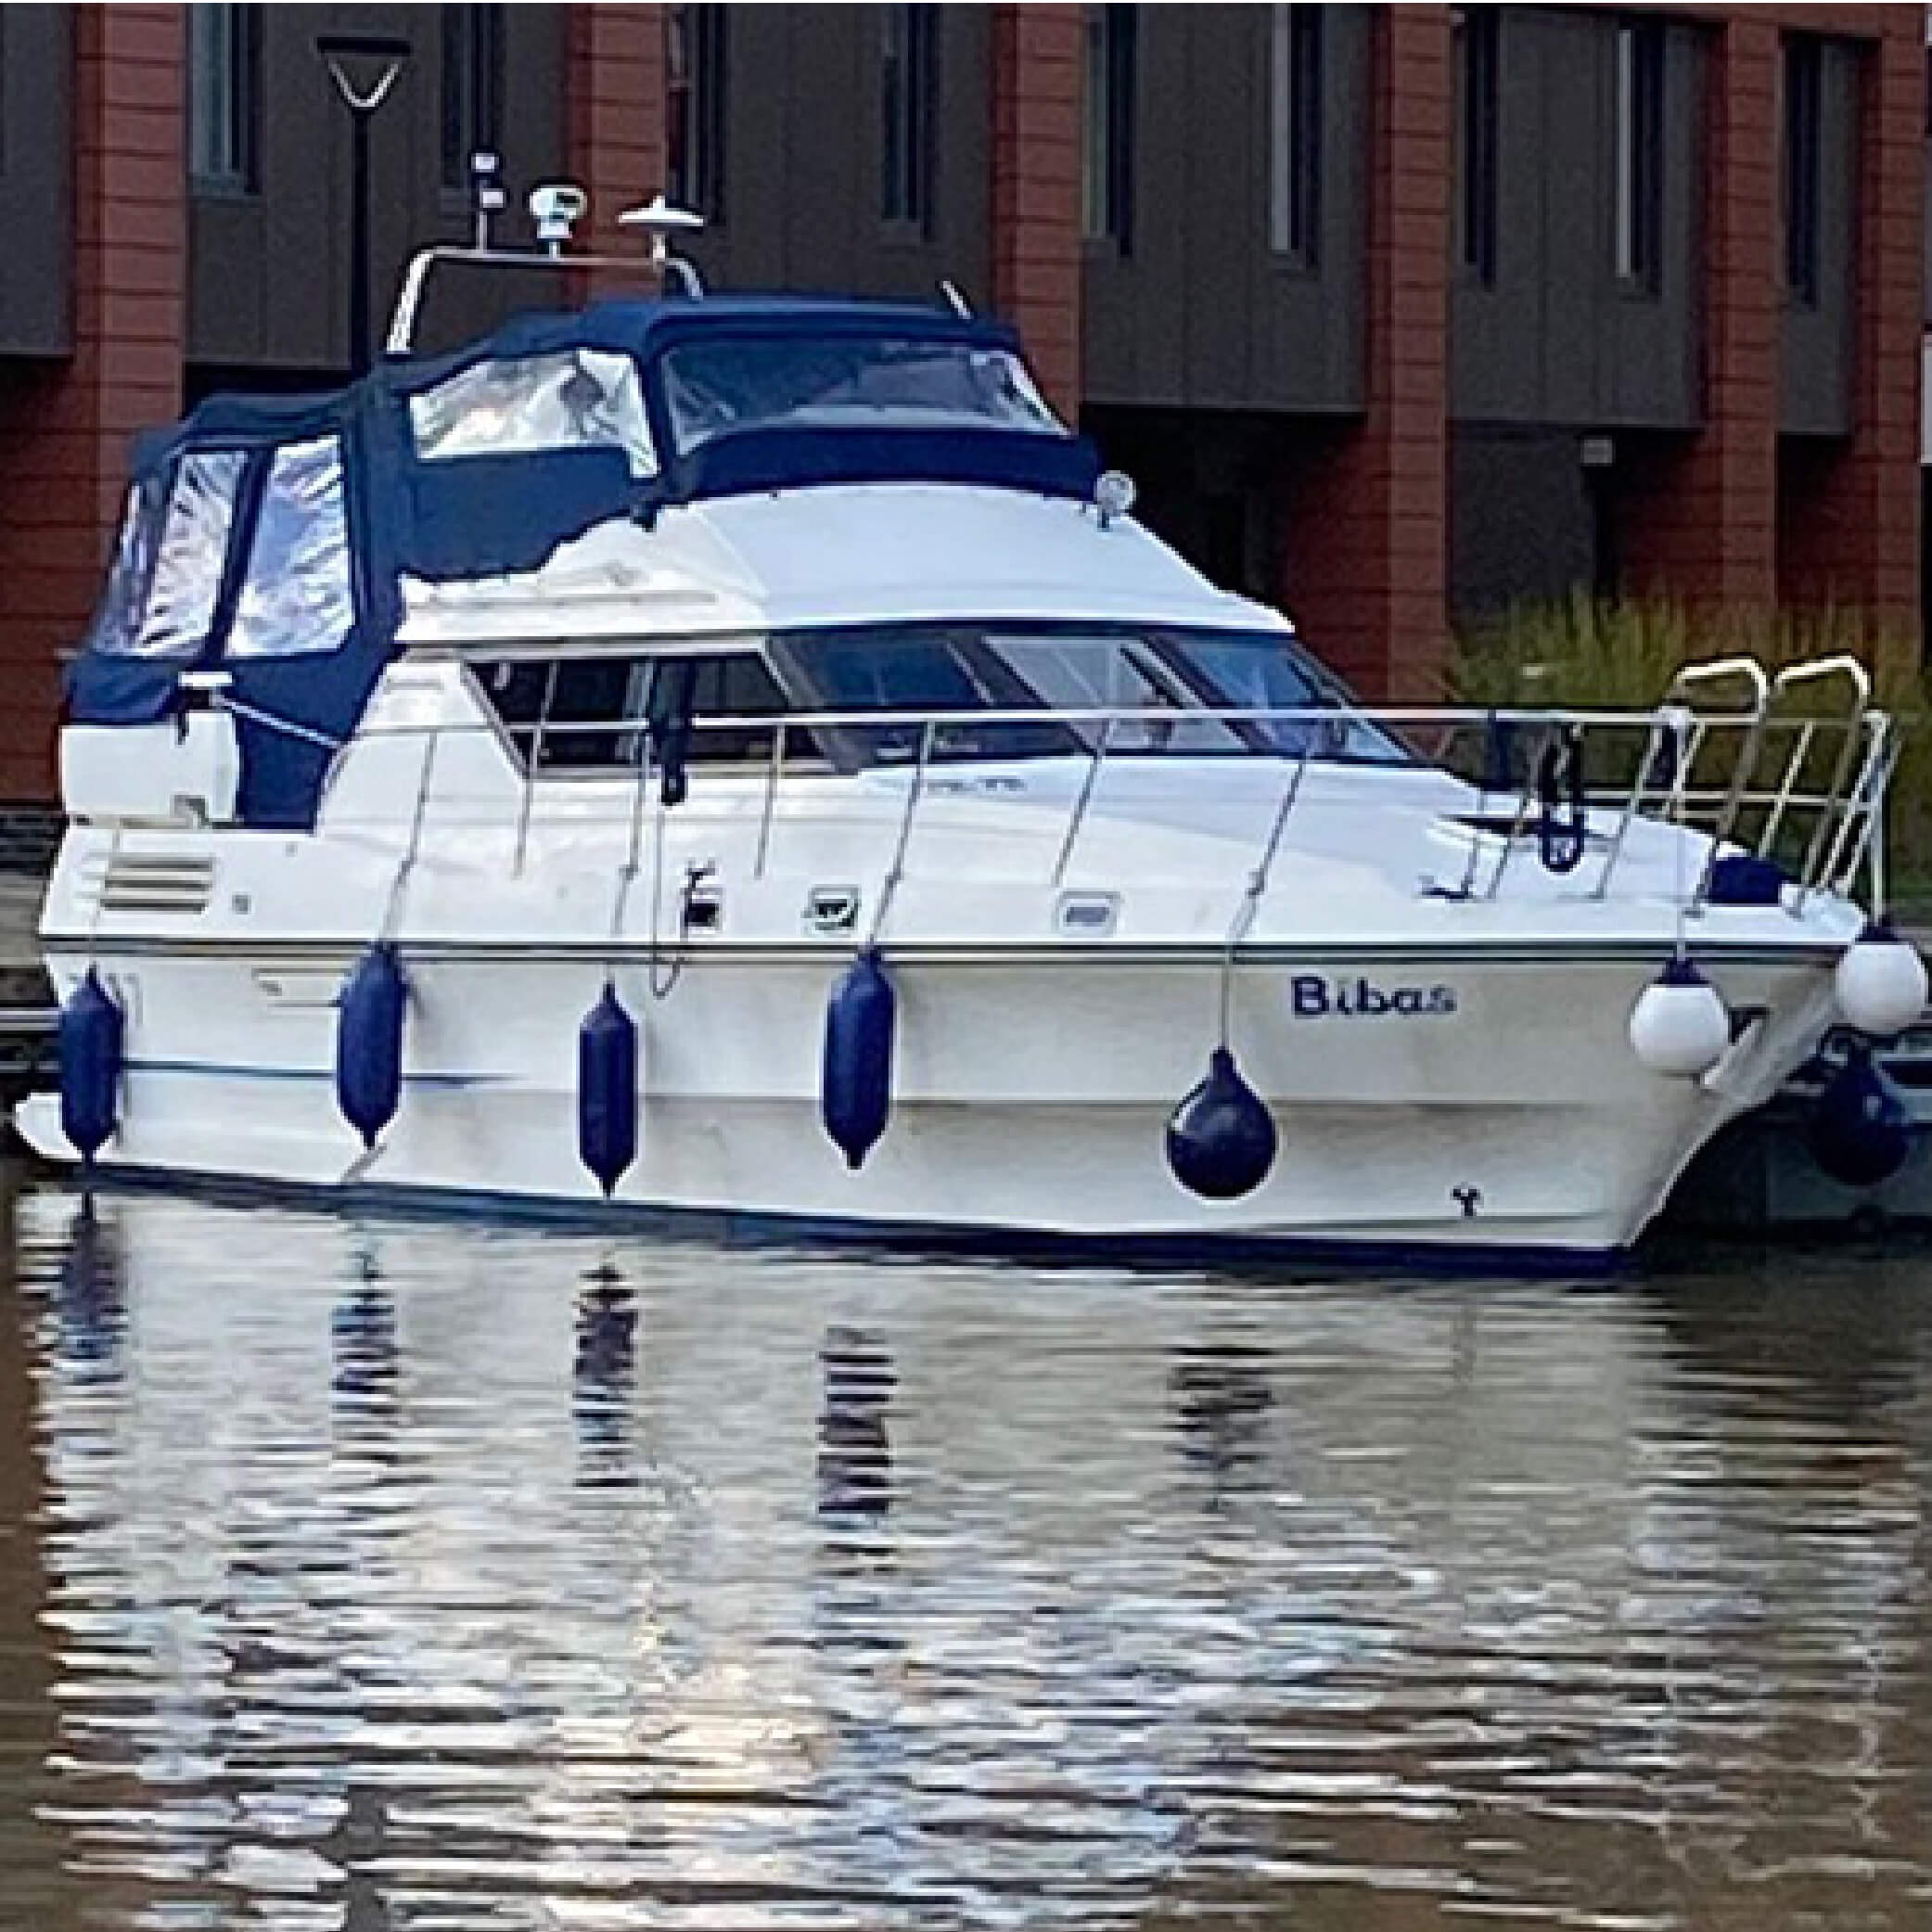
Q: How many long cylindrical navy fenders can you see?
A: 4